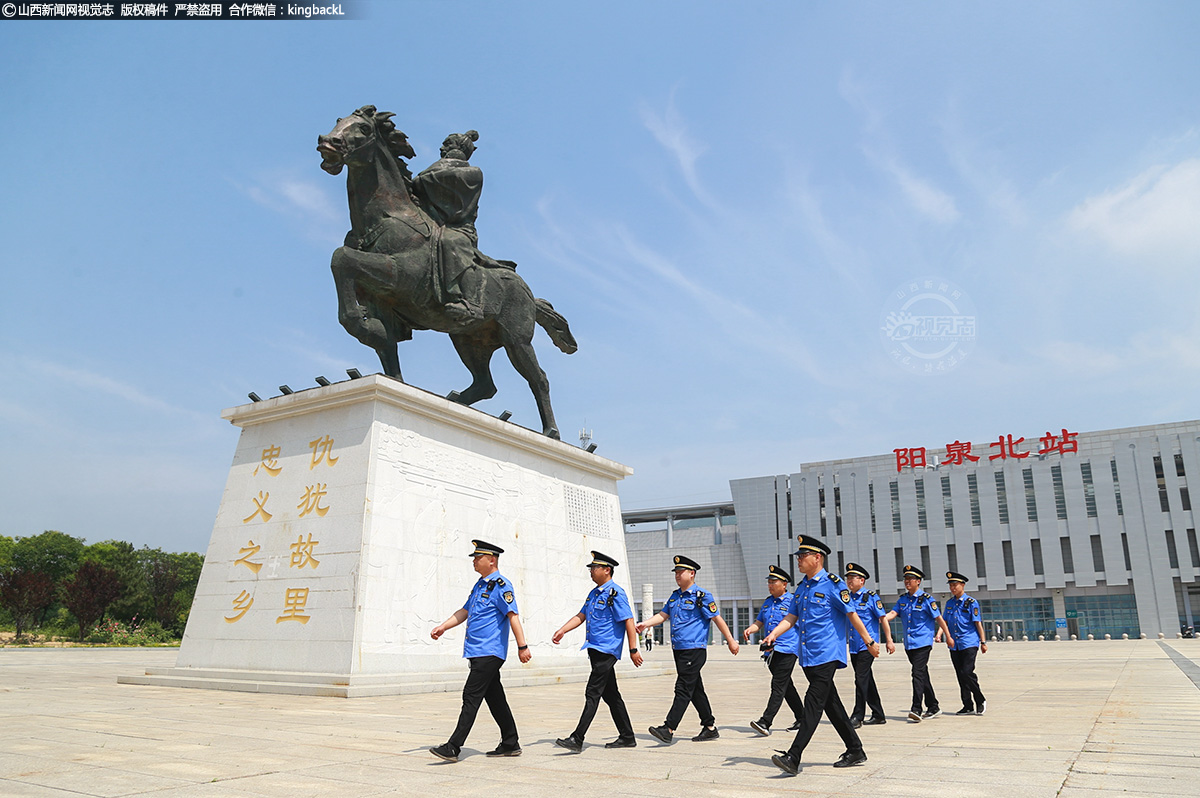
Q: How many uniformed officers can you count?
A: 8